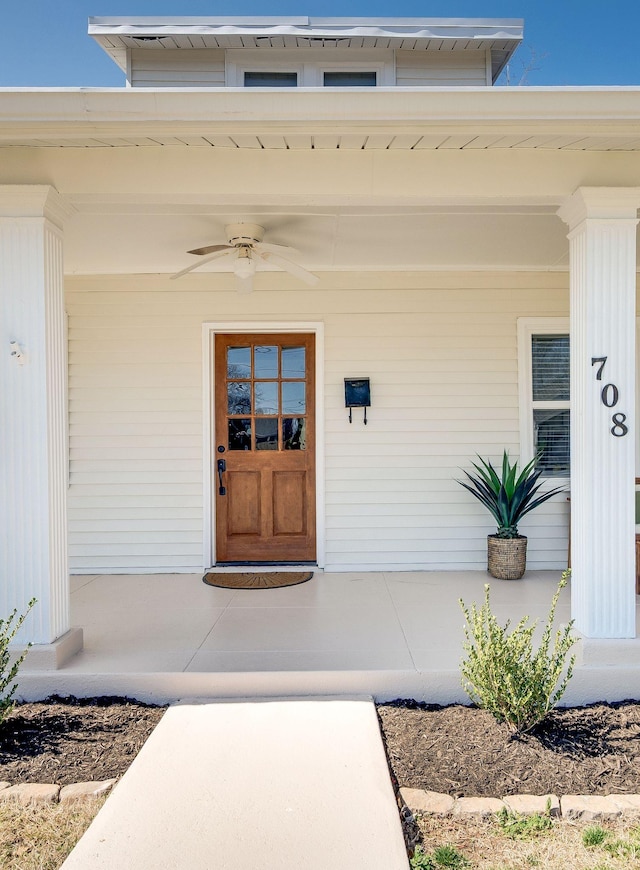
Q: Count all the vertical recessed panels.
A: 2